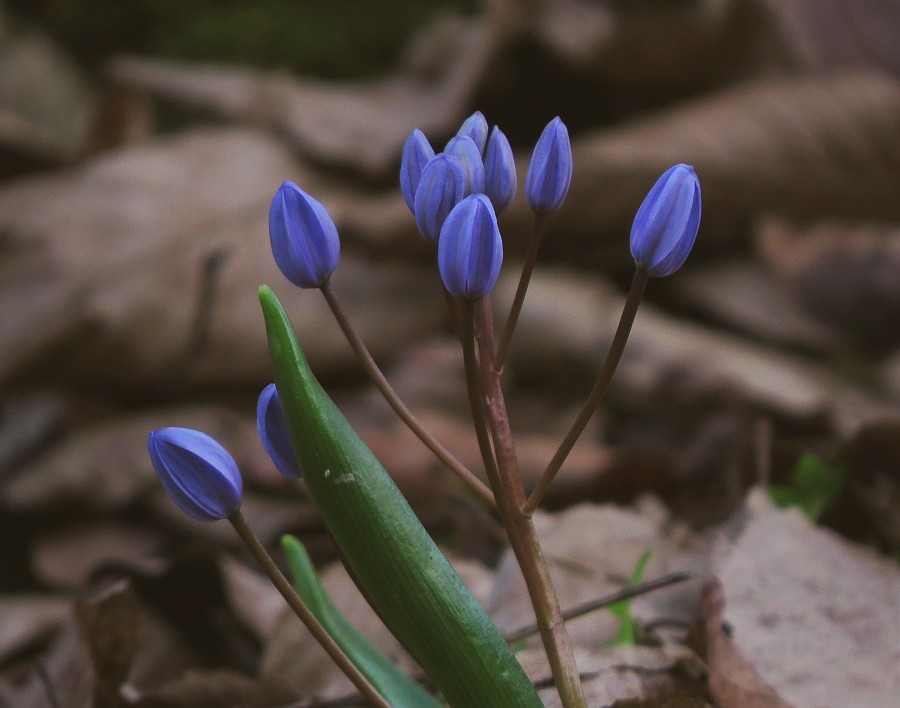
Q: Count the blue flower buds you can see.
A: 11